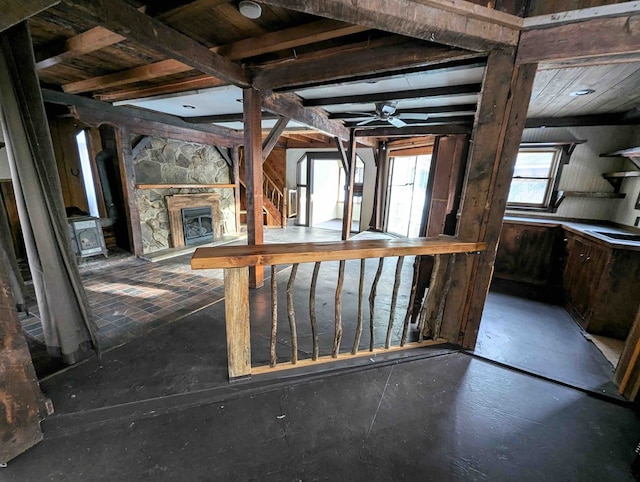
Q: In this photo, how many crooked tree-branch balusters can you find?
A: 10